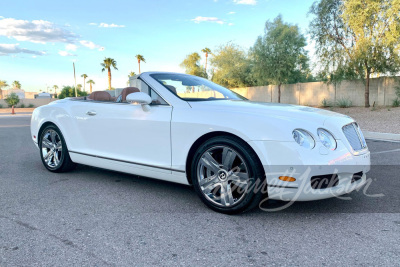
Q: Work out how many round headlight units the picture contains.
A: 2